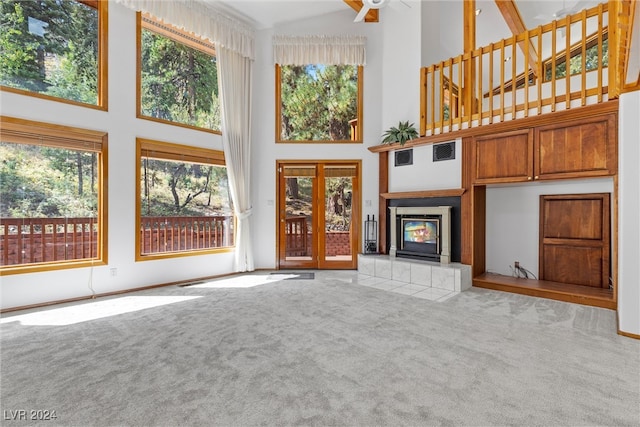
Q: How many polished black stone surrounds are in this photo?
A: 1